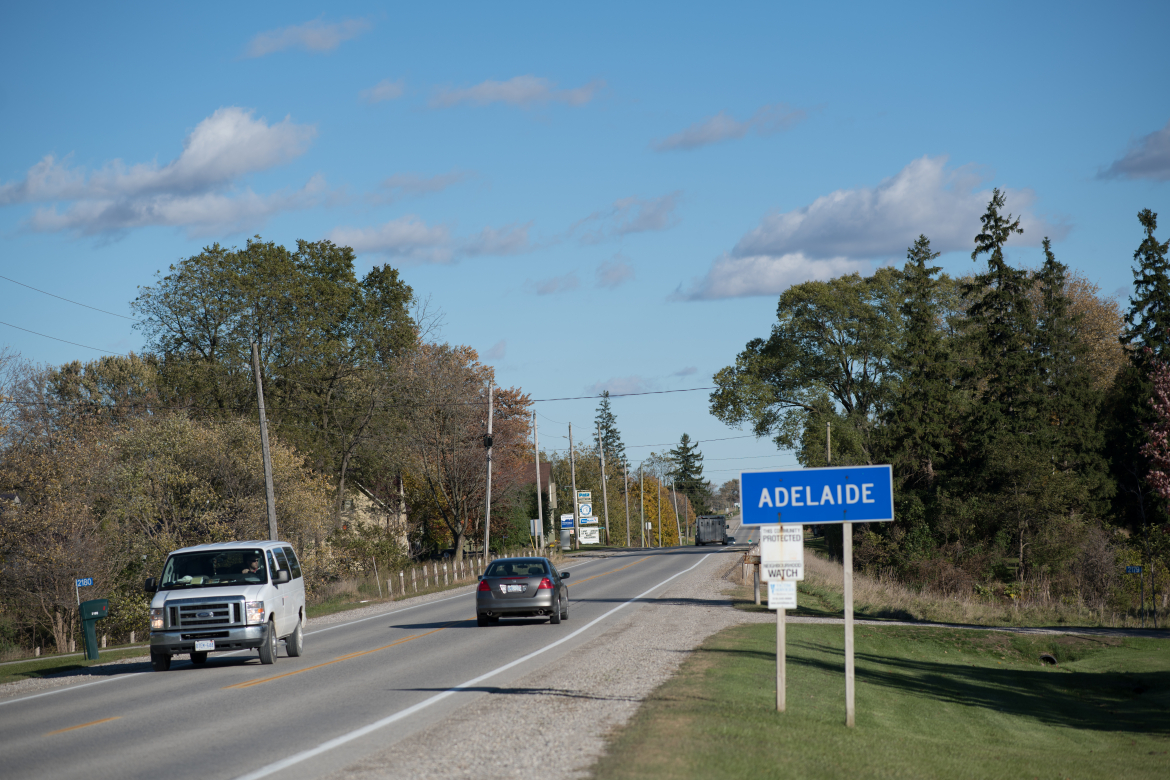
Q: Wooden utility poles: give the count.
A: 11